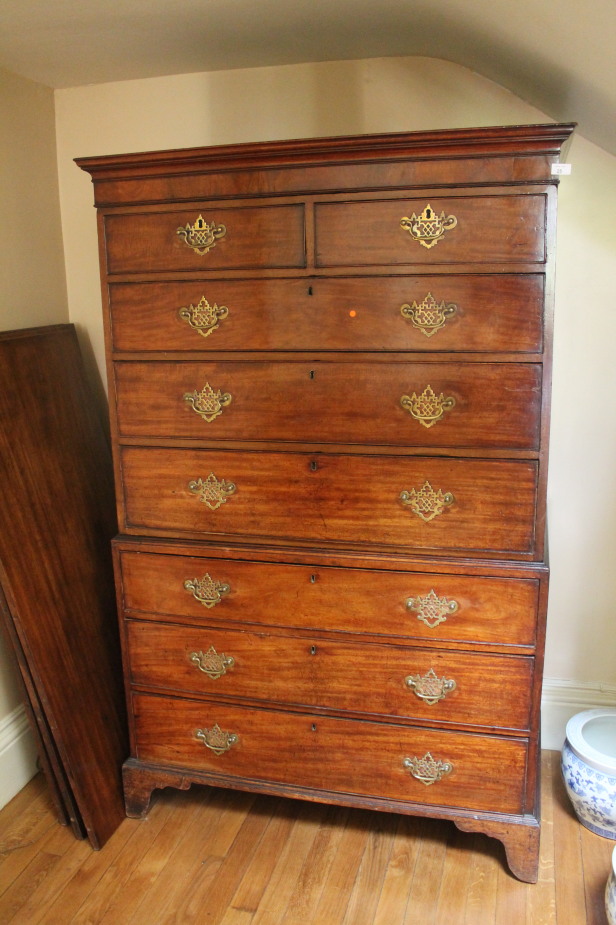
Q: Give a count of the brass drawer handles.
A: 14